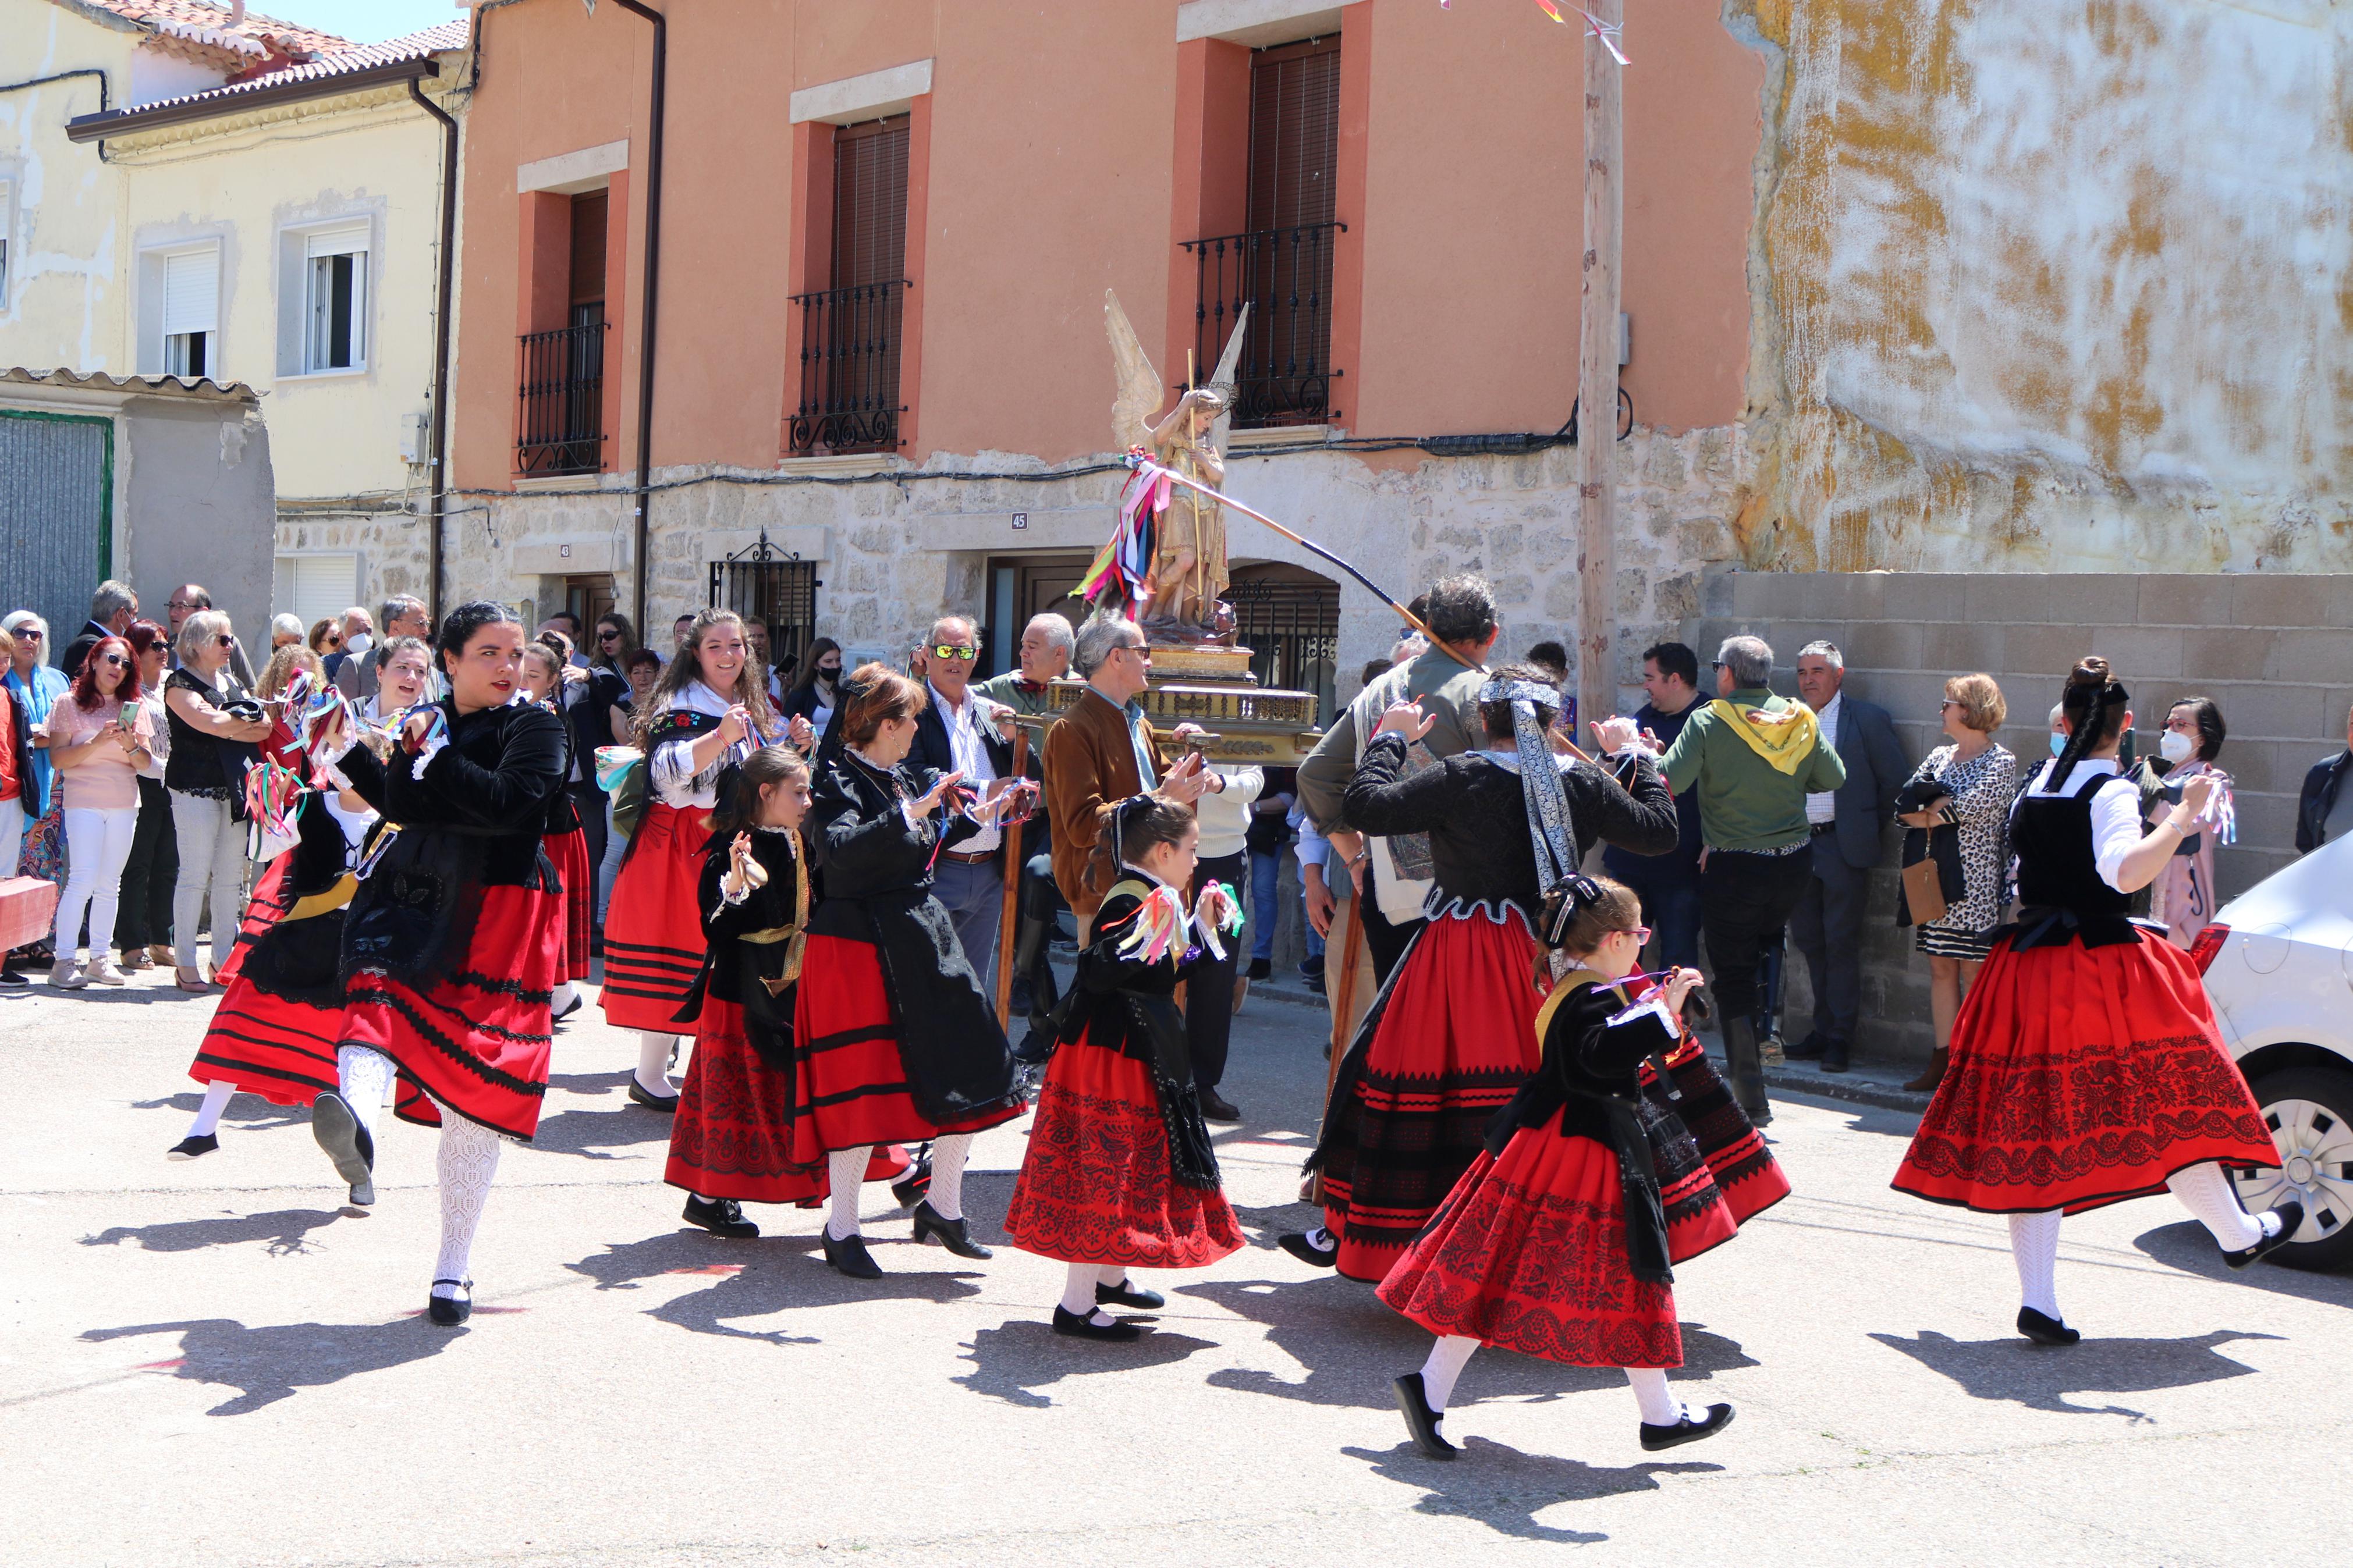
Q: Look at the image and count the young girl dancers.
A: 3